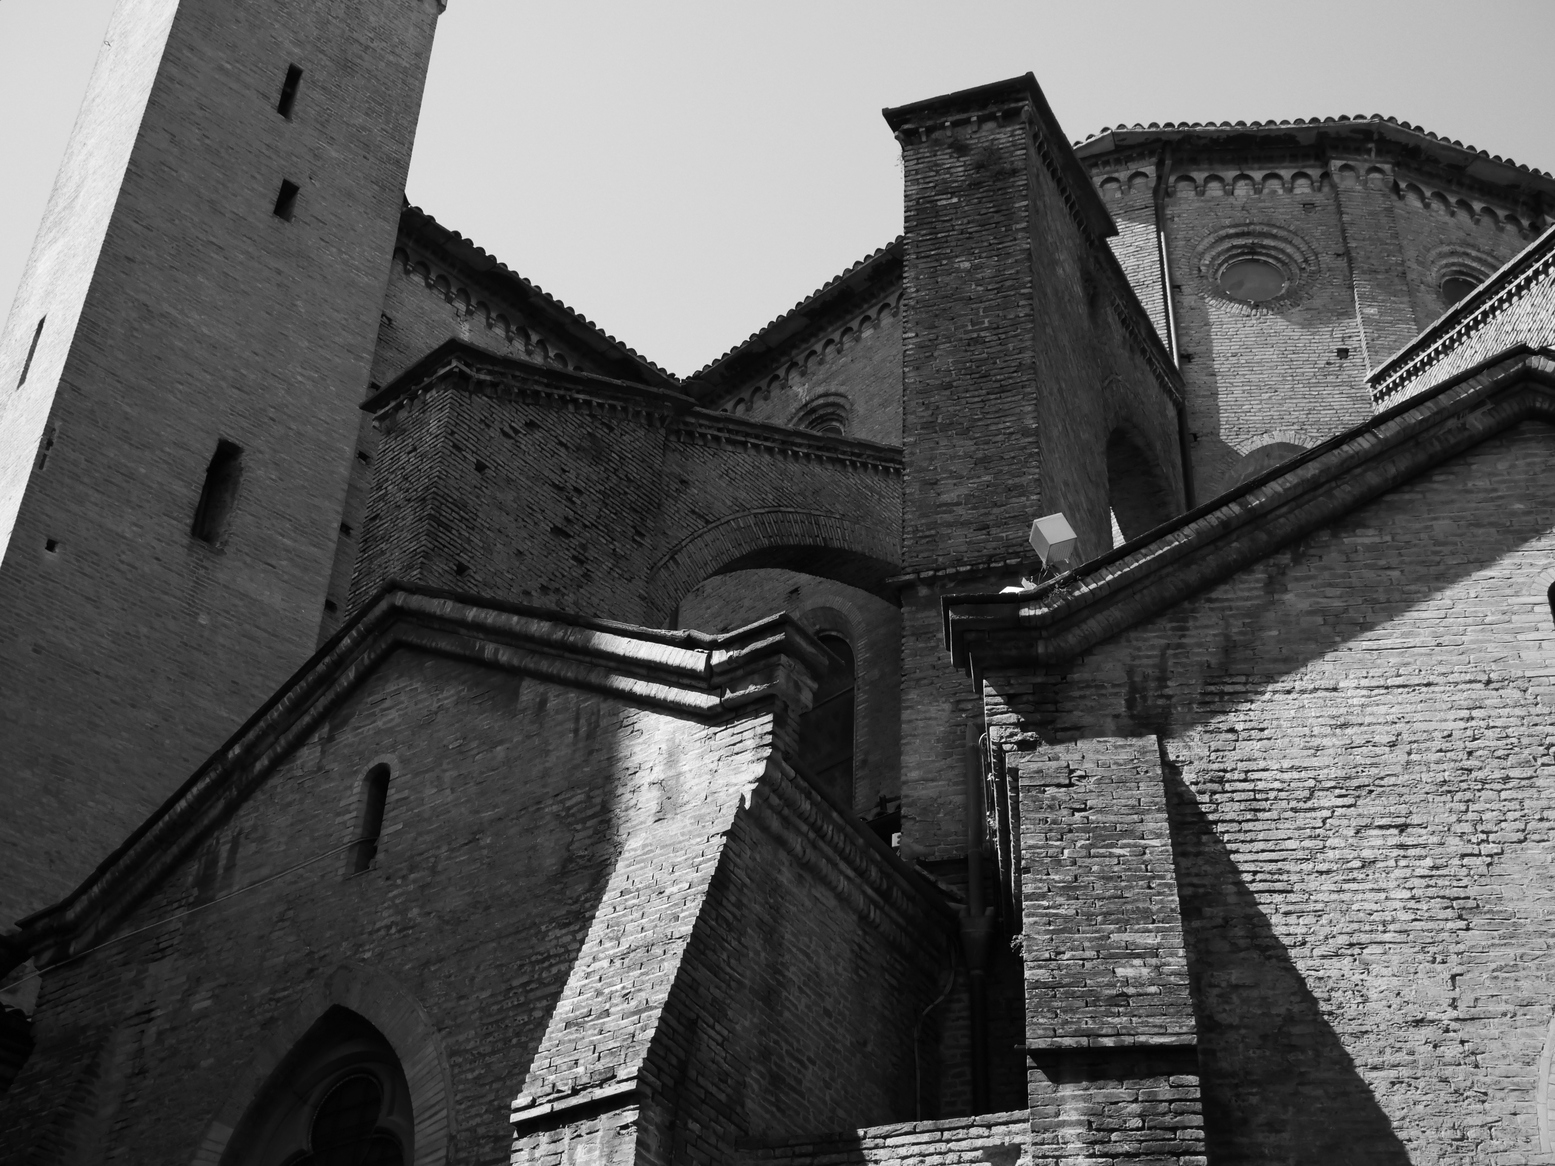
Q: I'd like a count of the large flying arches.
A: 2